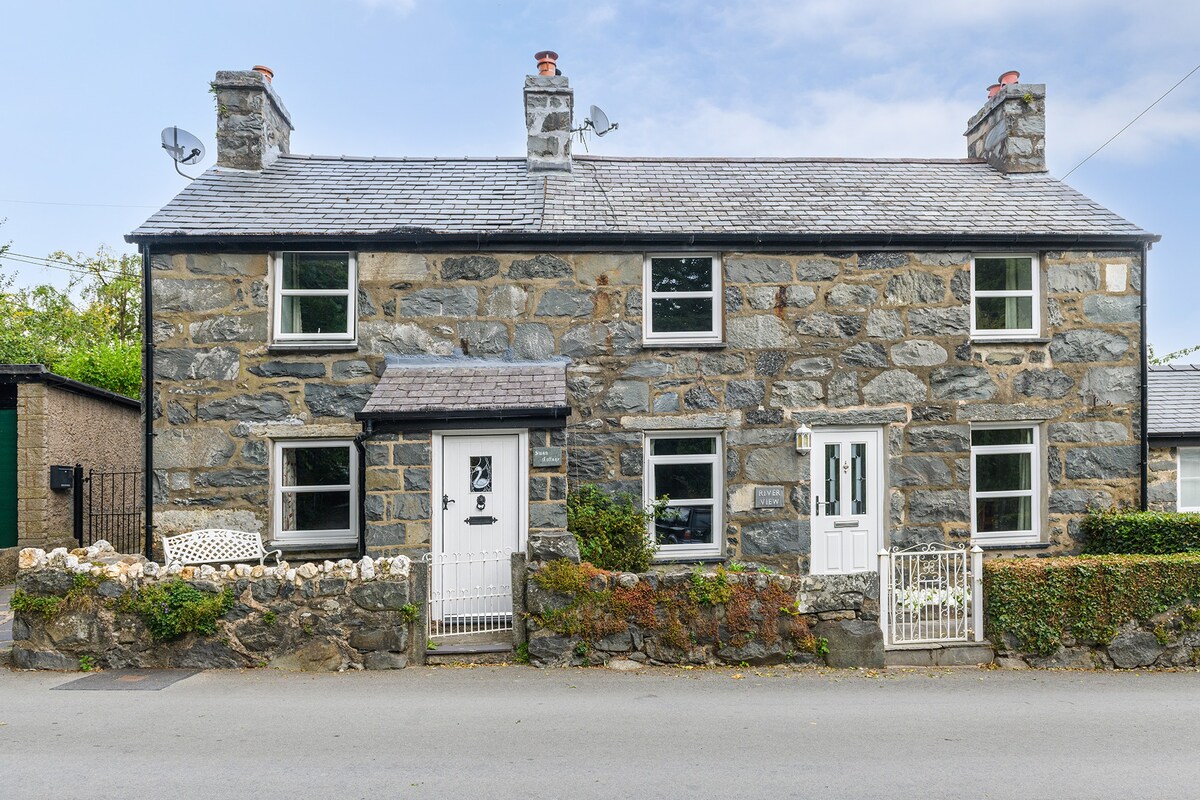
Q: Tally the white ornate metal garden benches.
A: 1